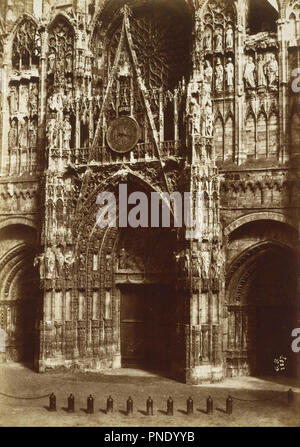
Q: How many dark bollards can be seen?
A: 11